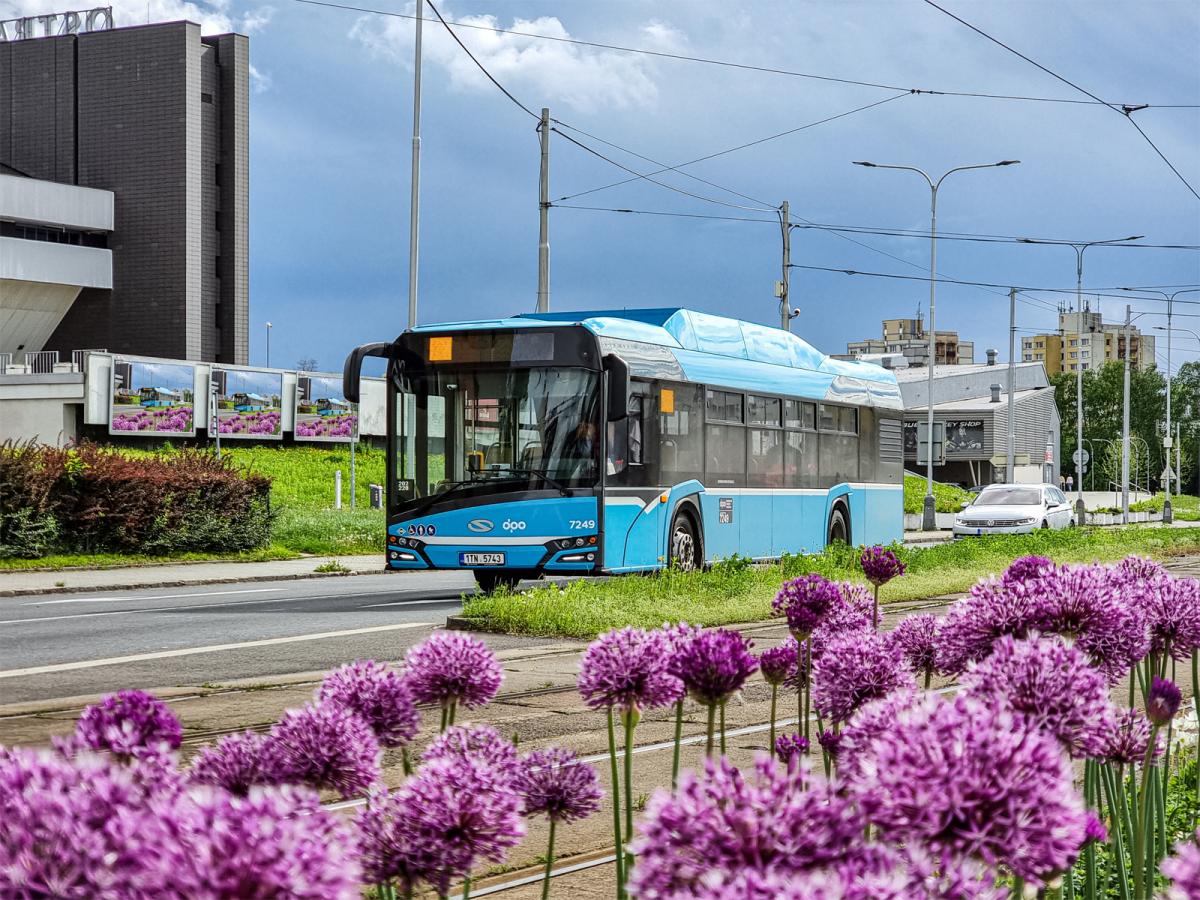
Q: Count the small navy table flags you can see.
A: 0